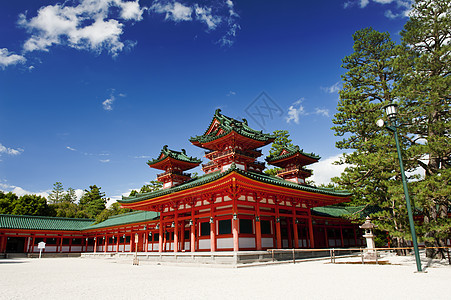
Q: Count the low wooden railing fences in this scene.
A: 1